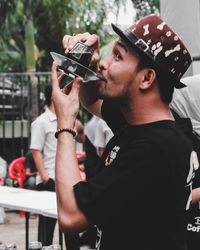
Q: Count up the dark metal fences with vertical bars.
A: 1